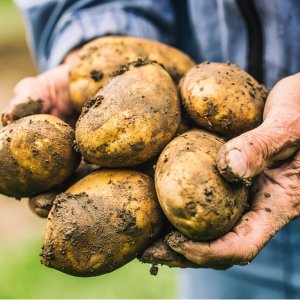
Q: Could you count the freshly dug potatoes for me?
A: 6